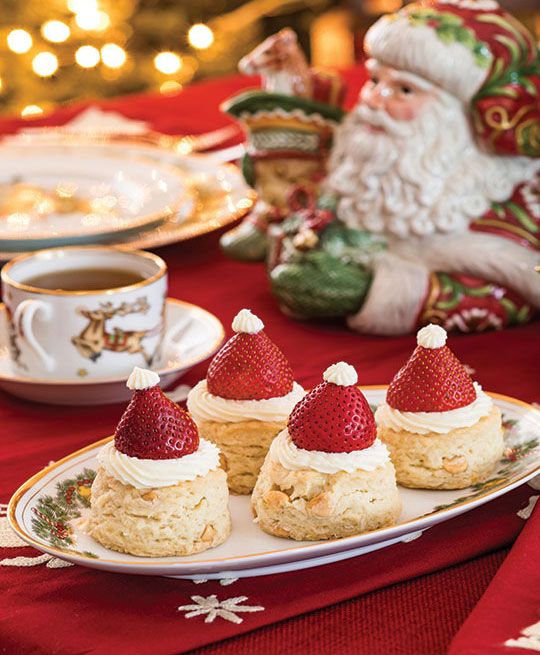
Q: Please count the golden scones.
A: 4